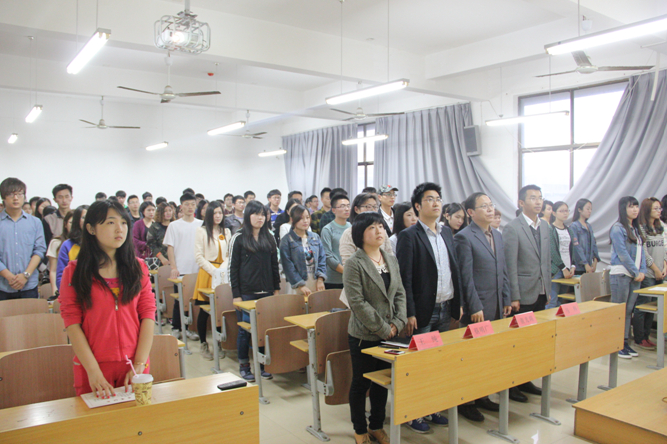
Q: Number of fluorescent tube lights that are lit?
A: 10